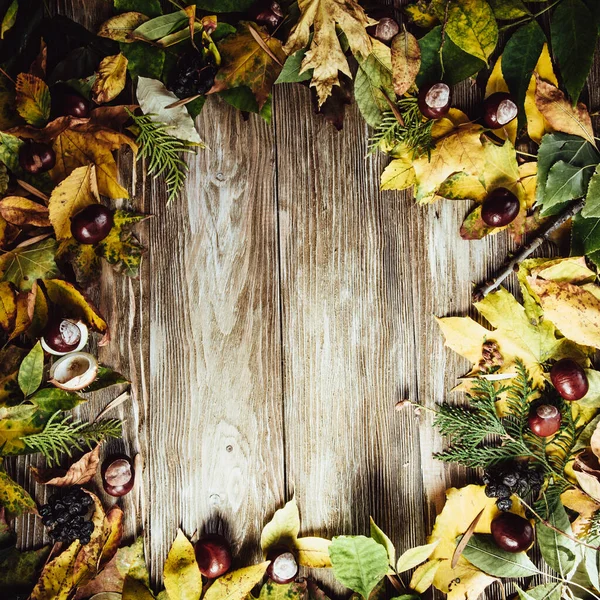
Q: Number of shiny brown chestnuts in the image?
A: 15